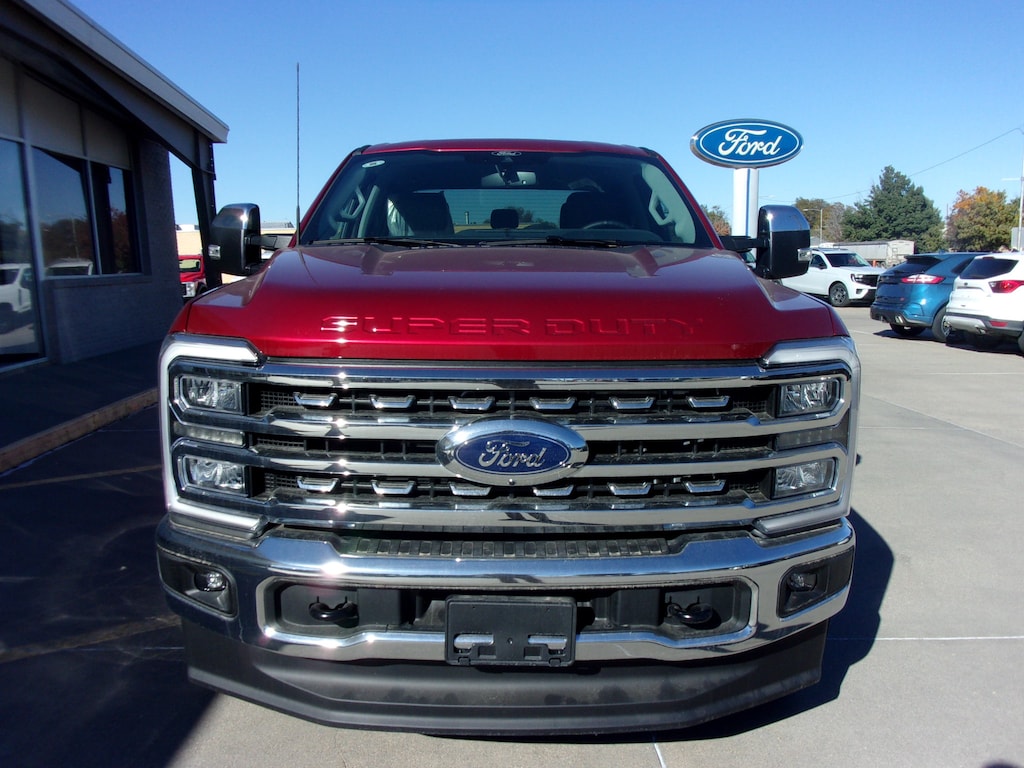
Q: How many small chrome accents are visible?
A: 12